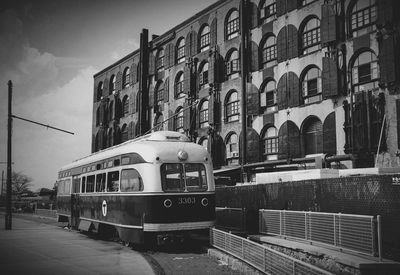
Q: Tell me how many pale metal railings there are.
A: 2